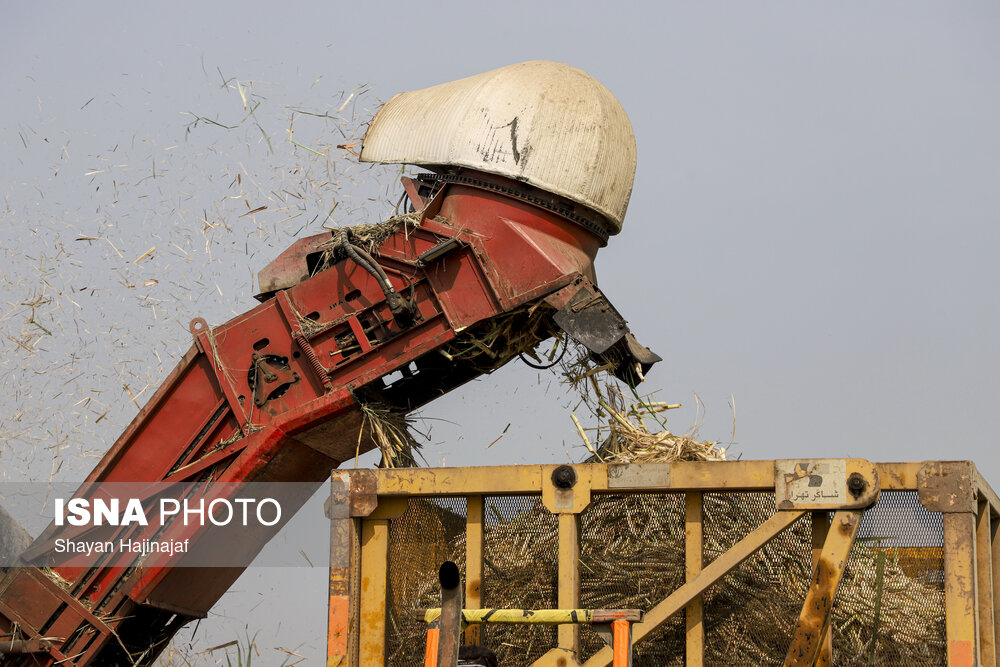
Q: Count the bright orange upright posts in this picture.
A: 2